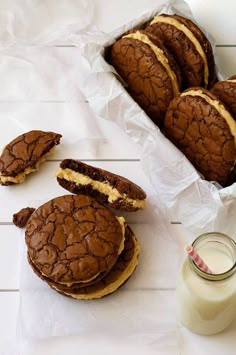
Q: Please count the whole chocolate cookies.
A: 6